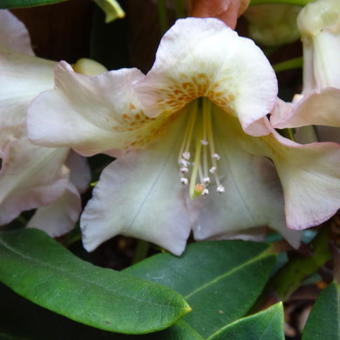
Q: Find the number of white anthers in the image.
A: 10